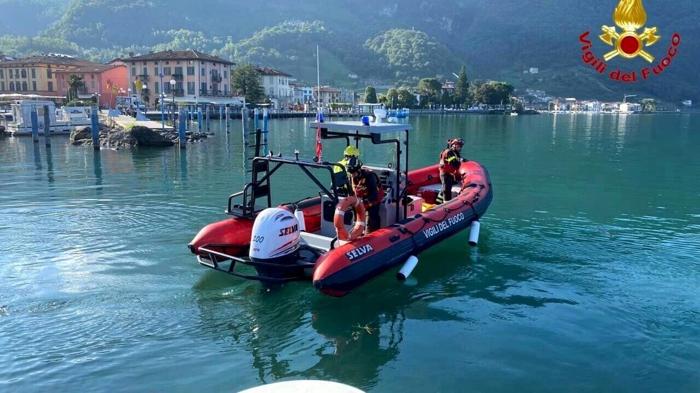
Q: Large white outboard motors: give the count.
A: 1